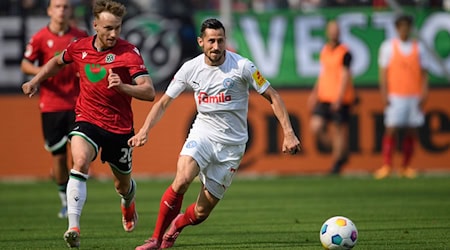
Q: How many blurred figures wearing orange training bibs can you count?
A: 2